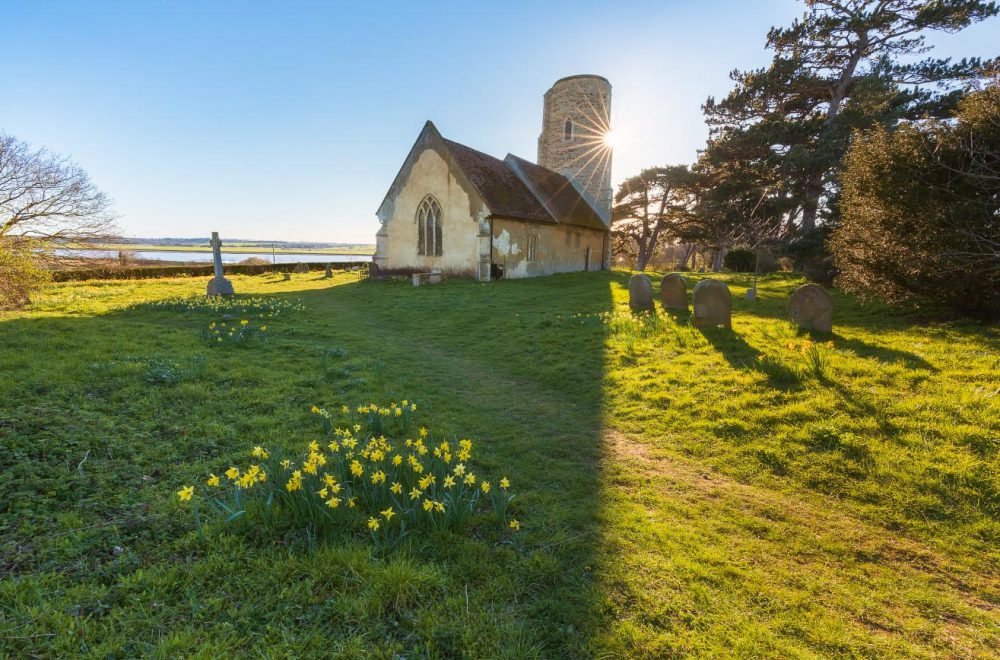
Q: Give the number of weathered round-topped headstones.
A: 4